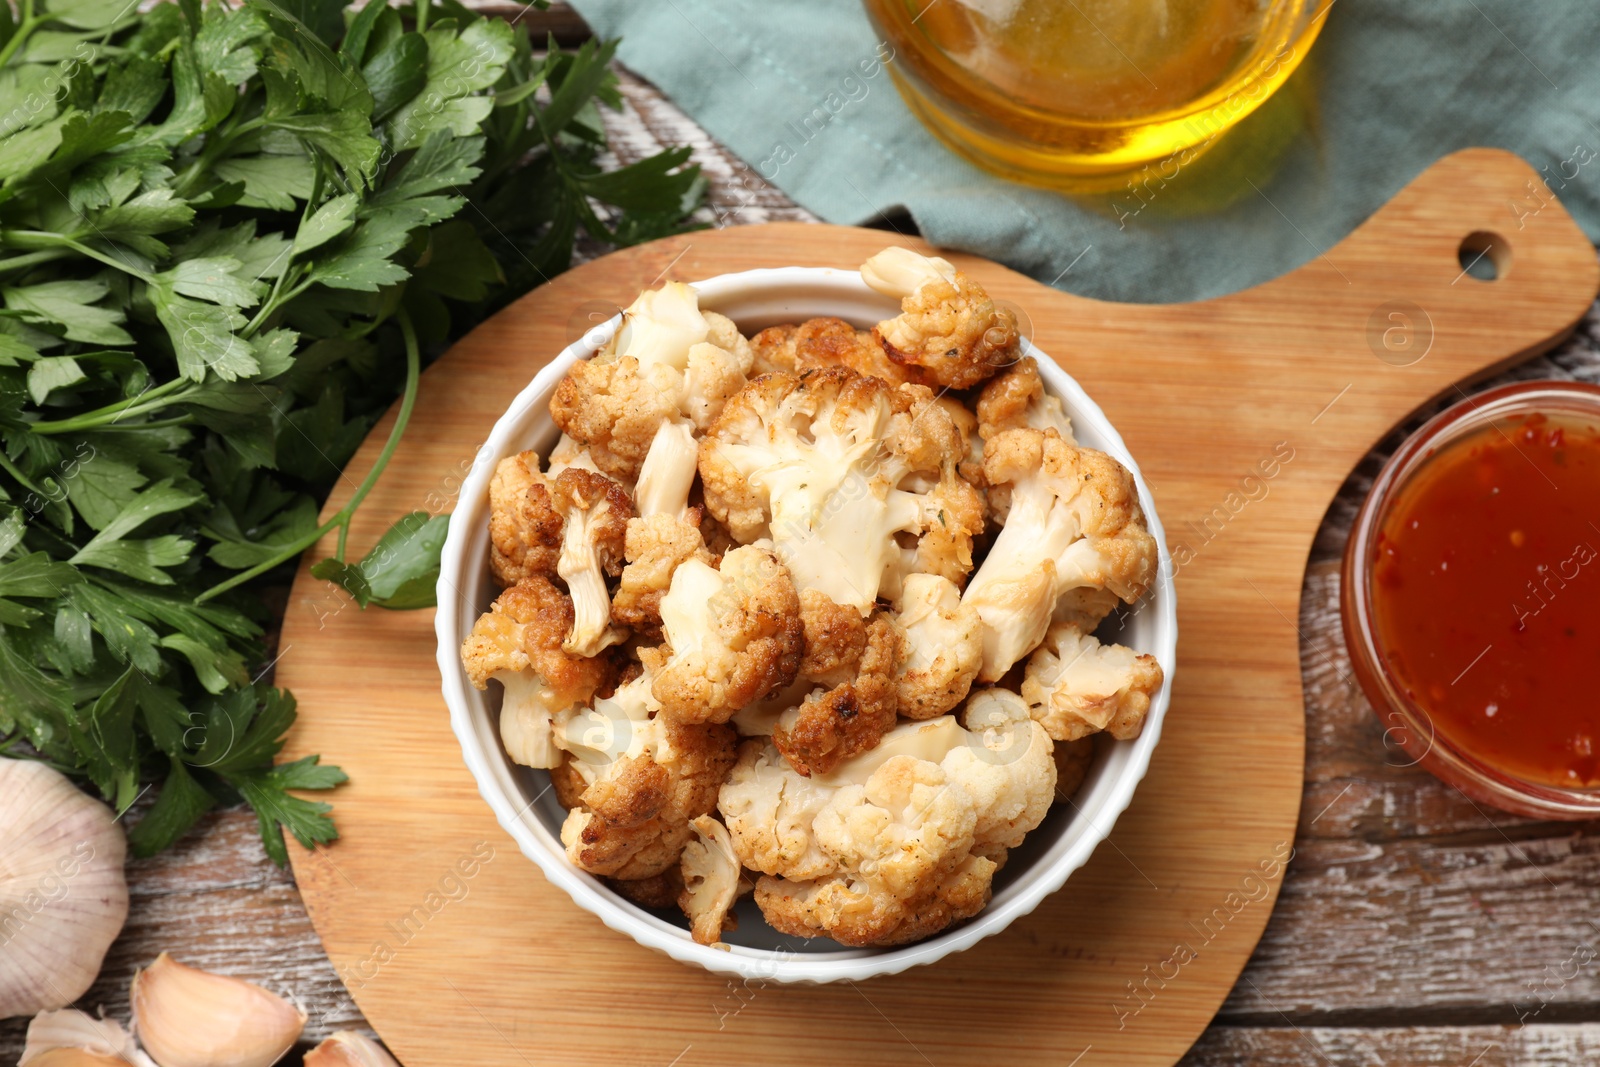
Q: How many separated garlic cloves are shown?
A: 3